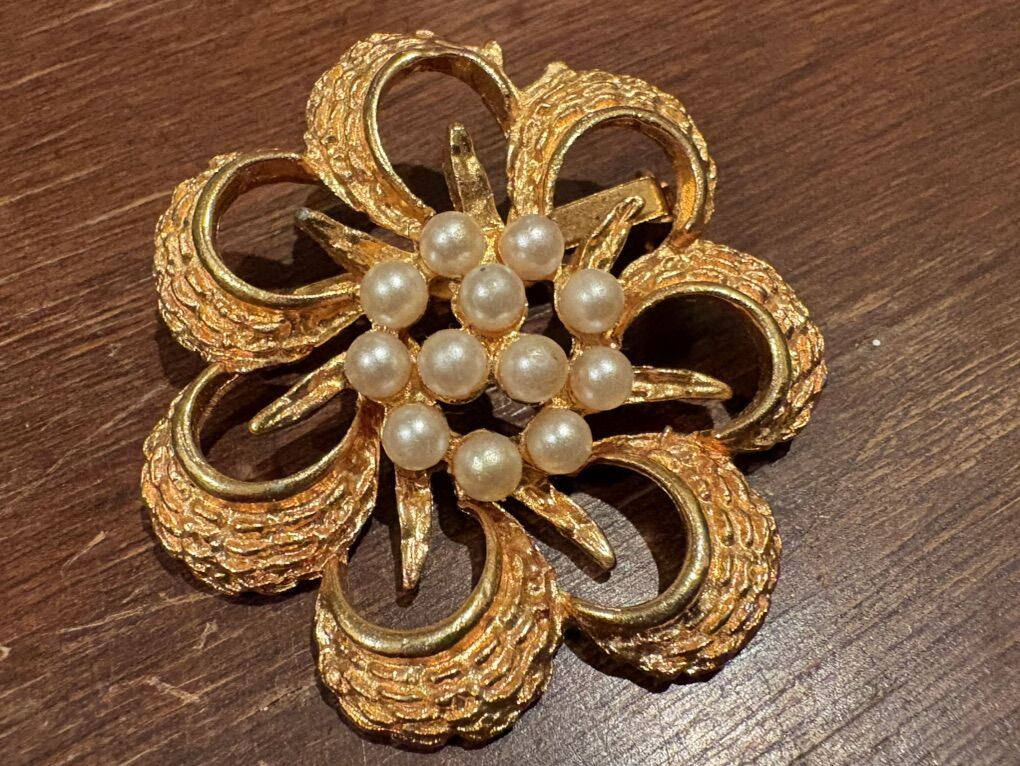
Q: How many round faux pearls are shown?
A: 12